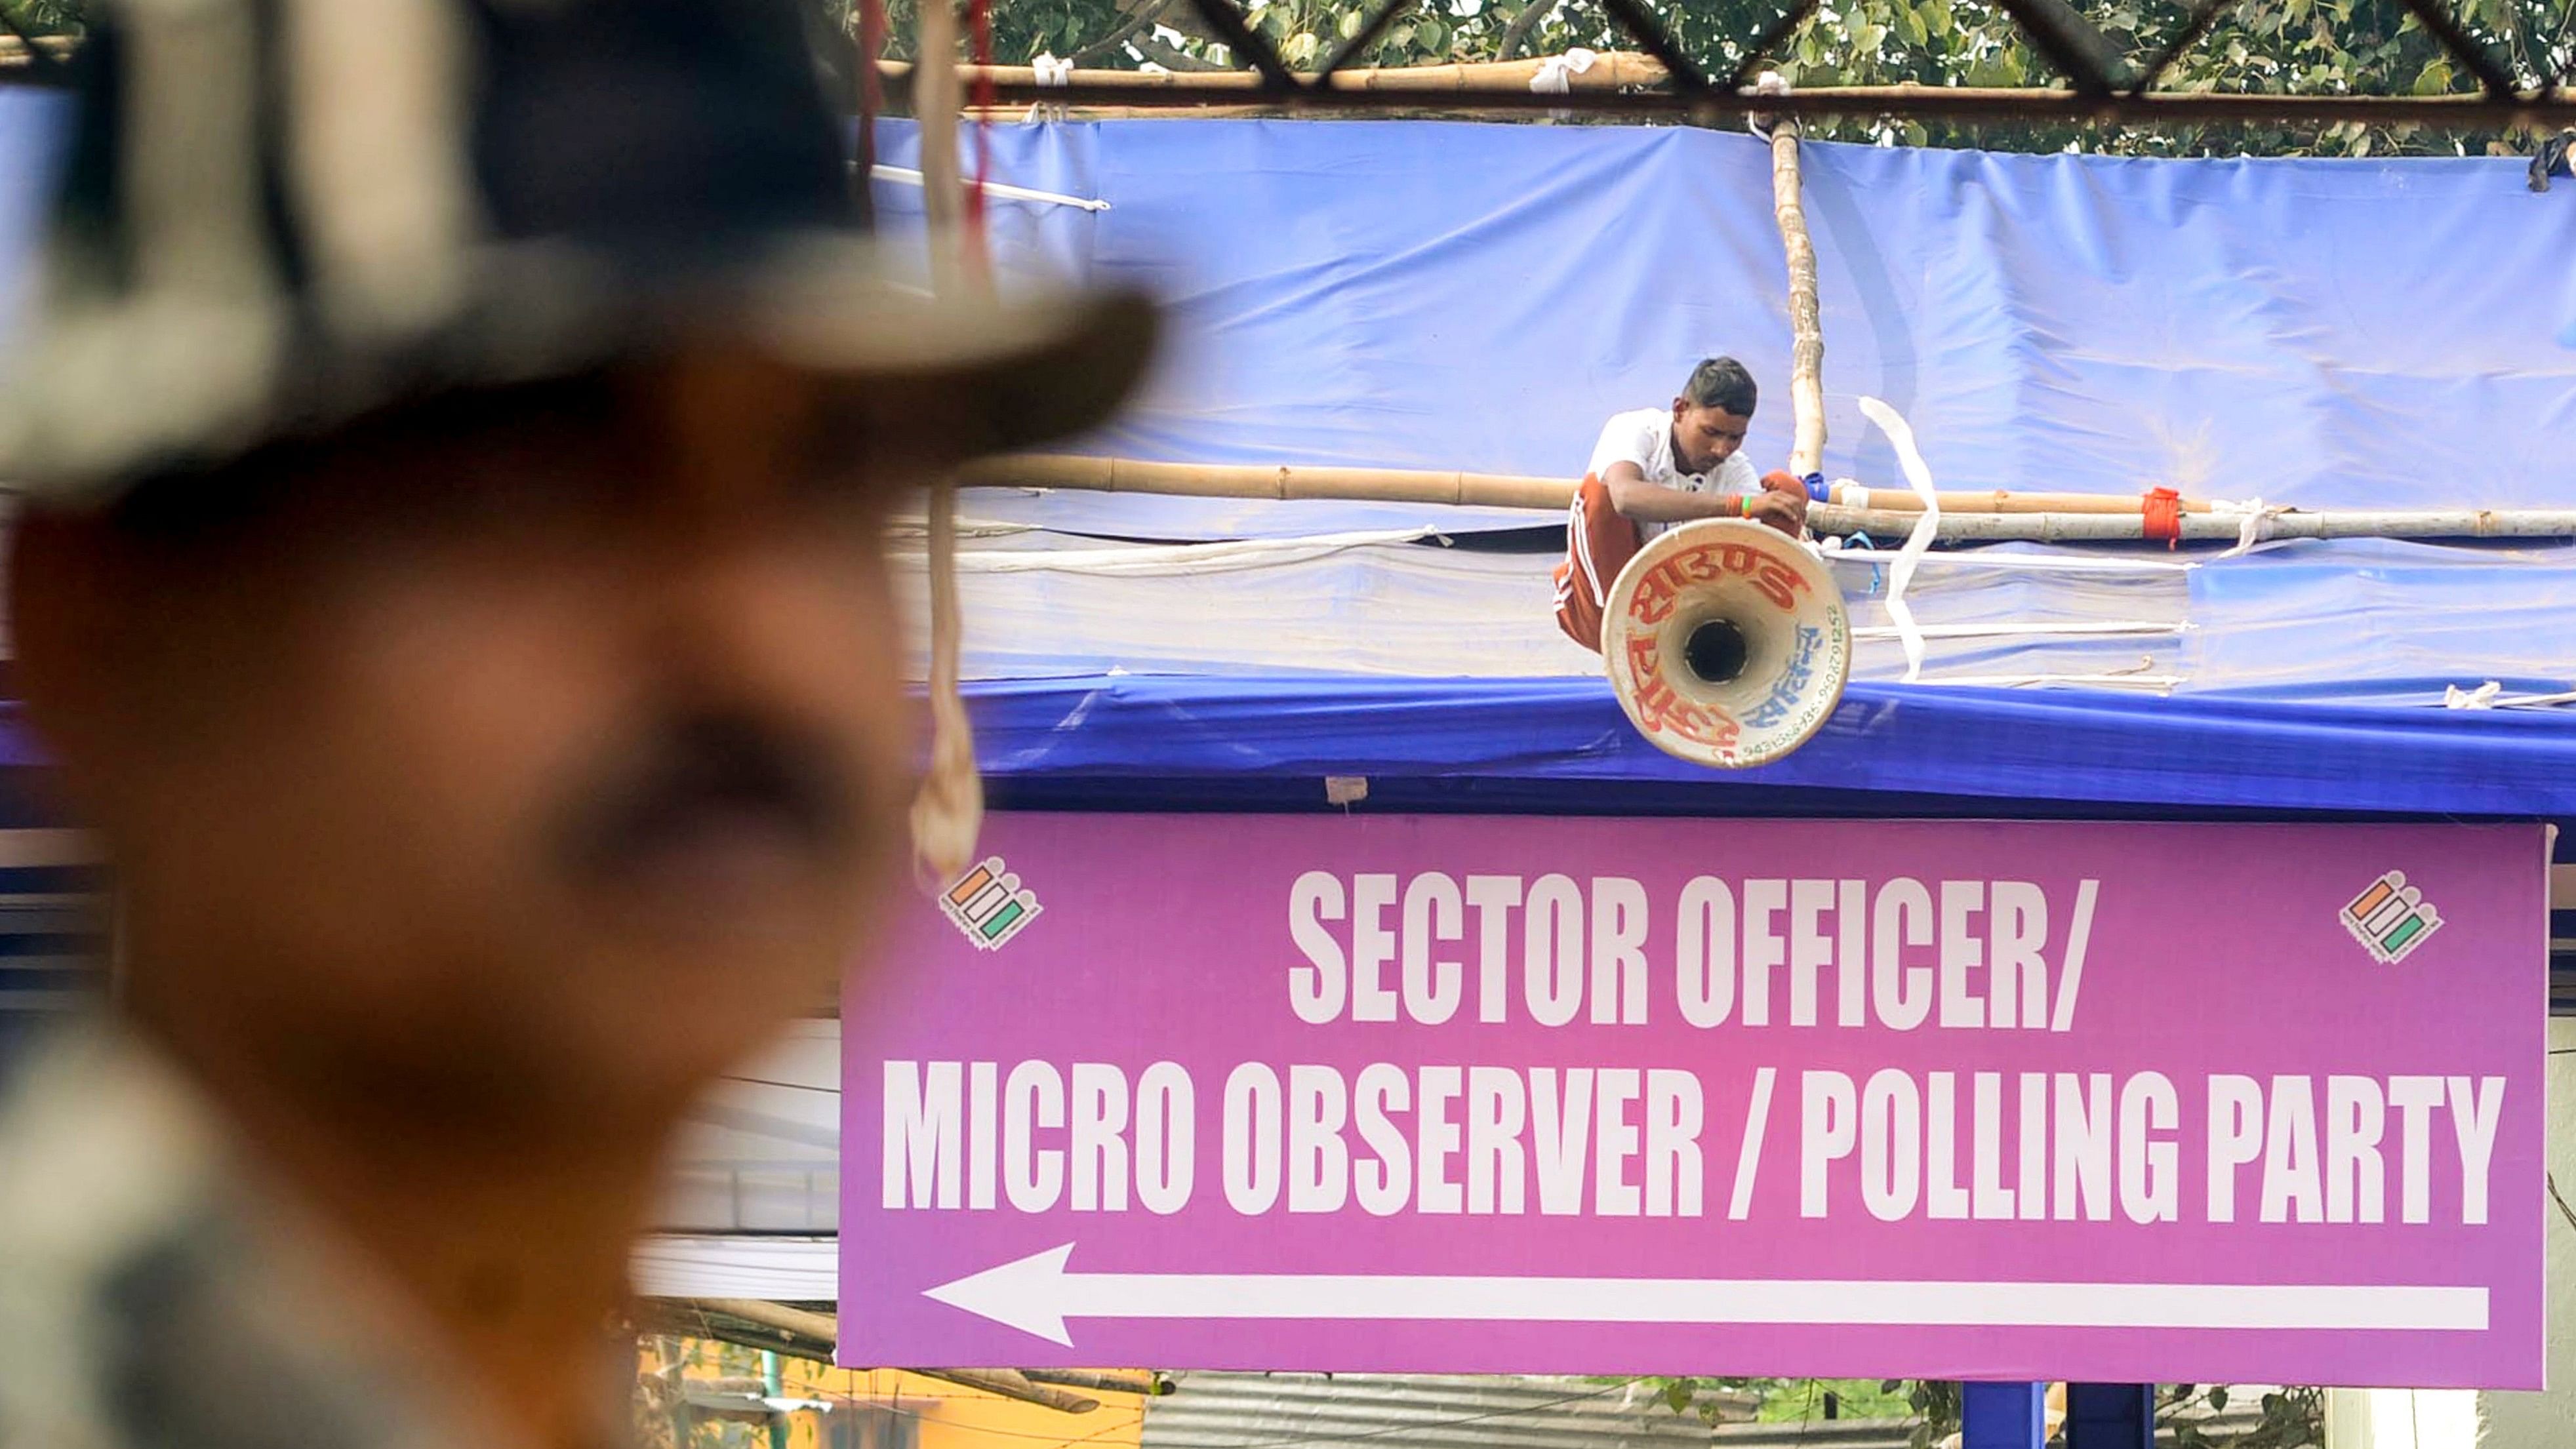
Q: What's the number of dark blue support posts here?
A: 2